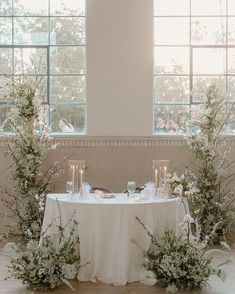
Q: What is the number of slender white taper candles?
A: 4